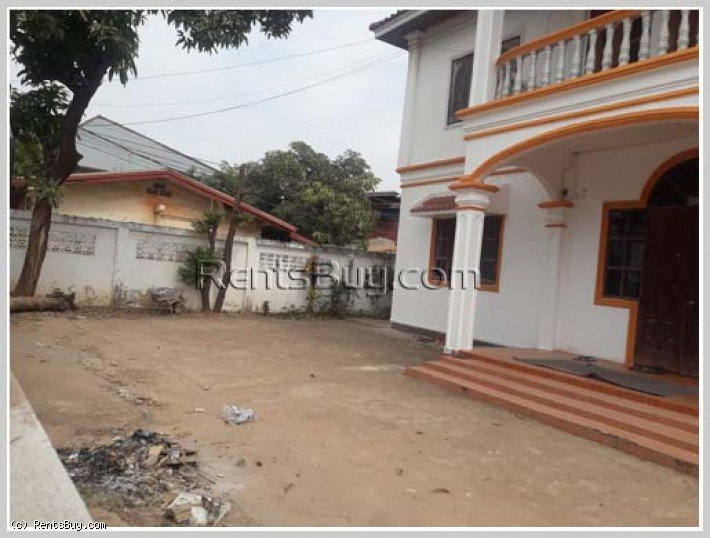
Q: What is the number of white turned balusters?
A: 13